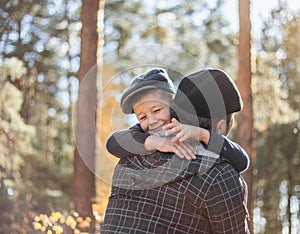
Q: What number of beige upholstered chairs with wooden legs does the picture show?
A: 0